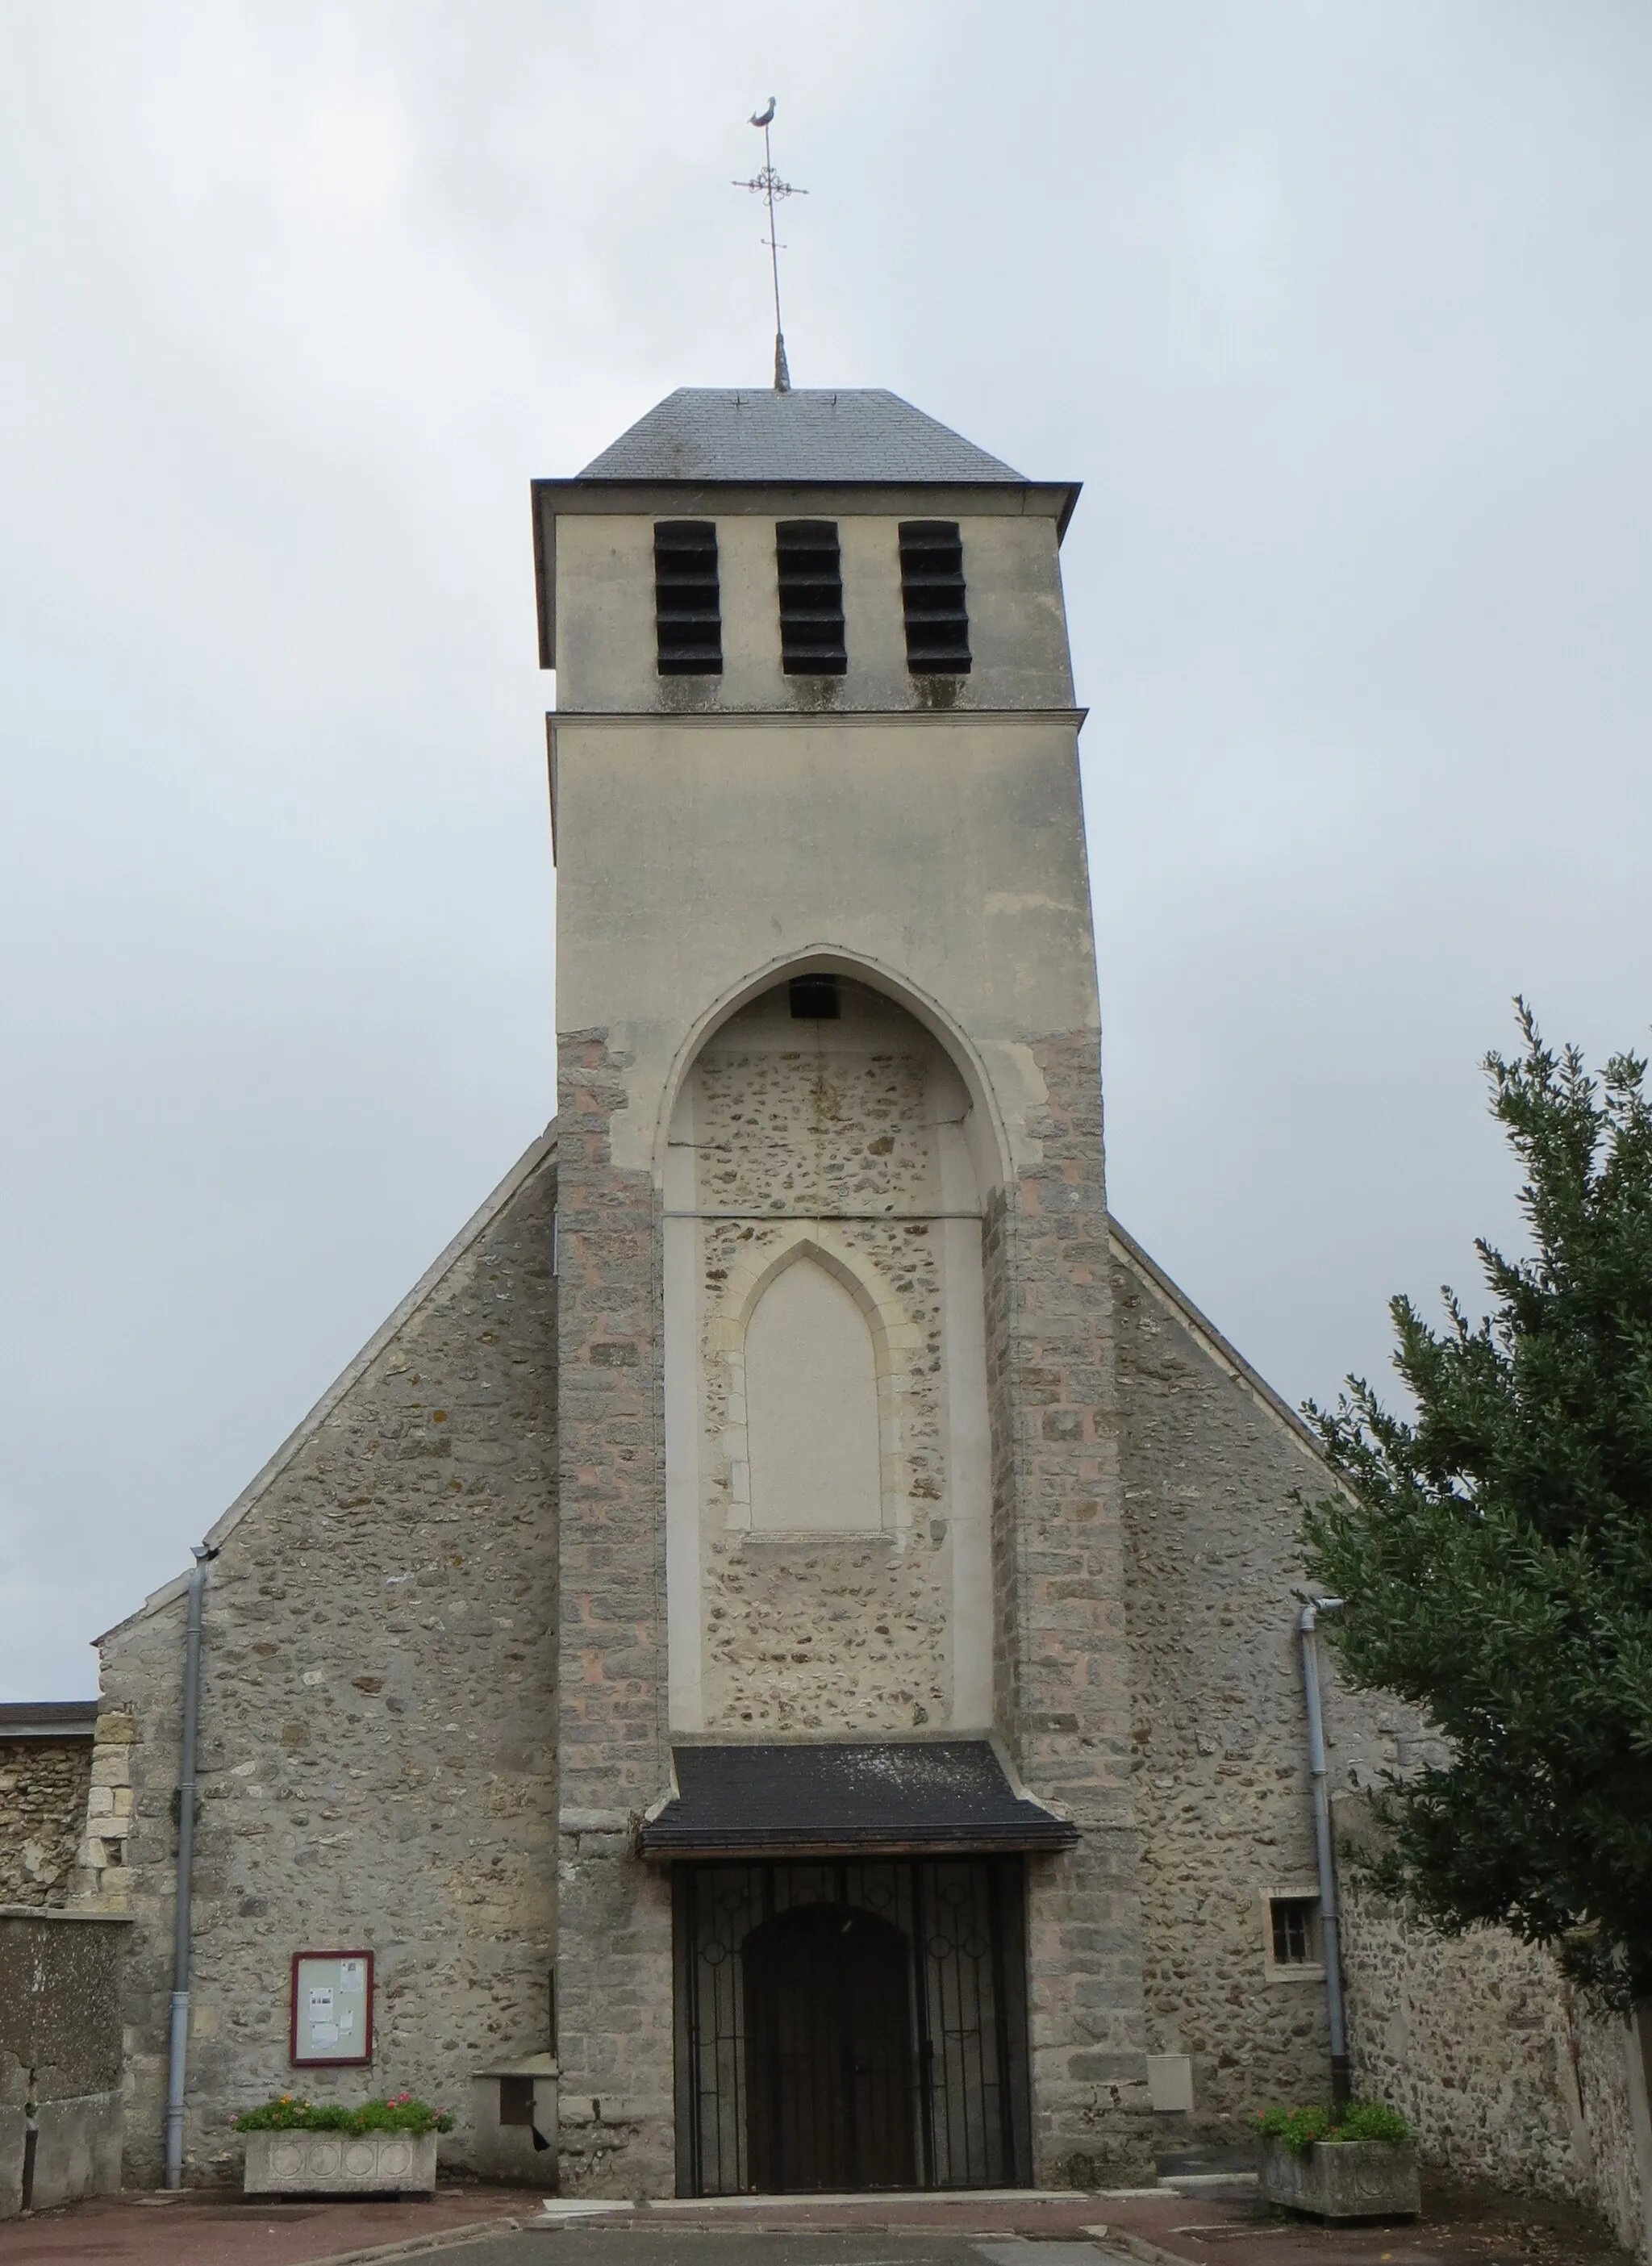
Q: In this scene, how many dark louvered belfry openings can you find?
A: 3